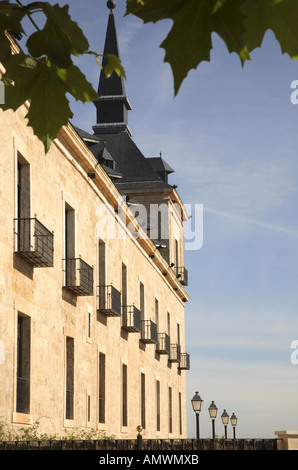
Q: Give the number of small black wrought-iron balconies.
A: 9